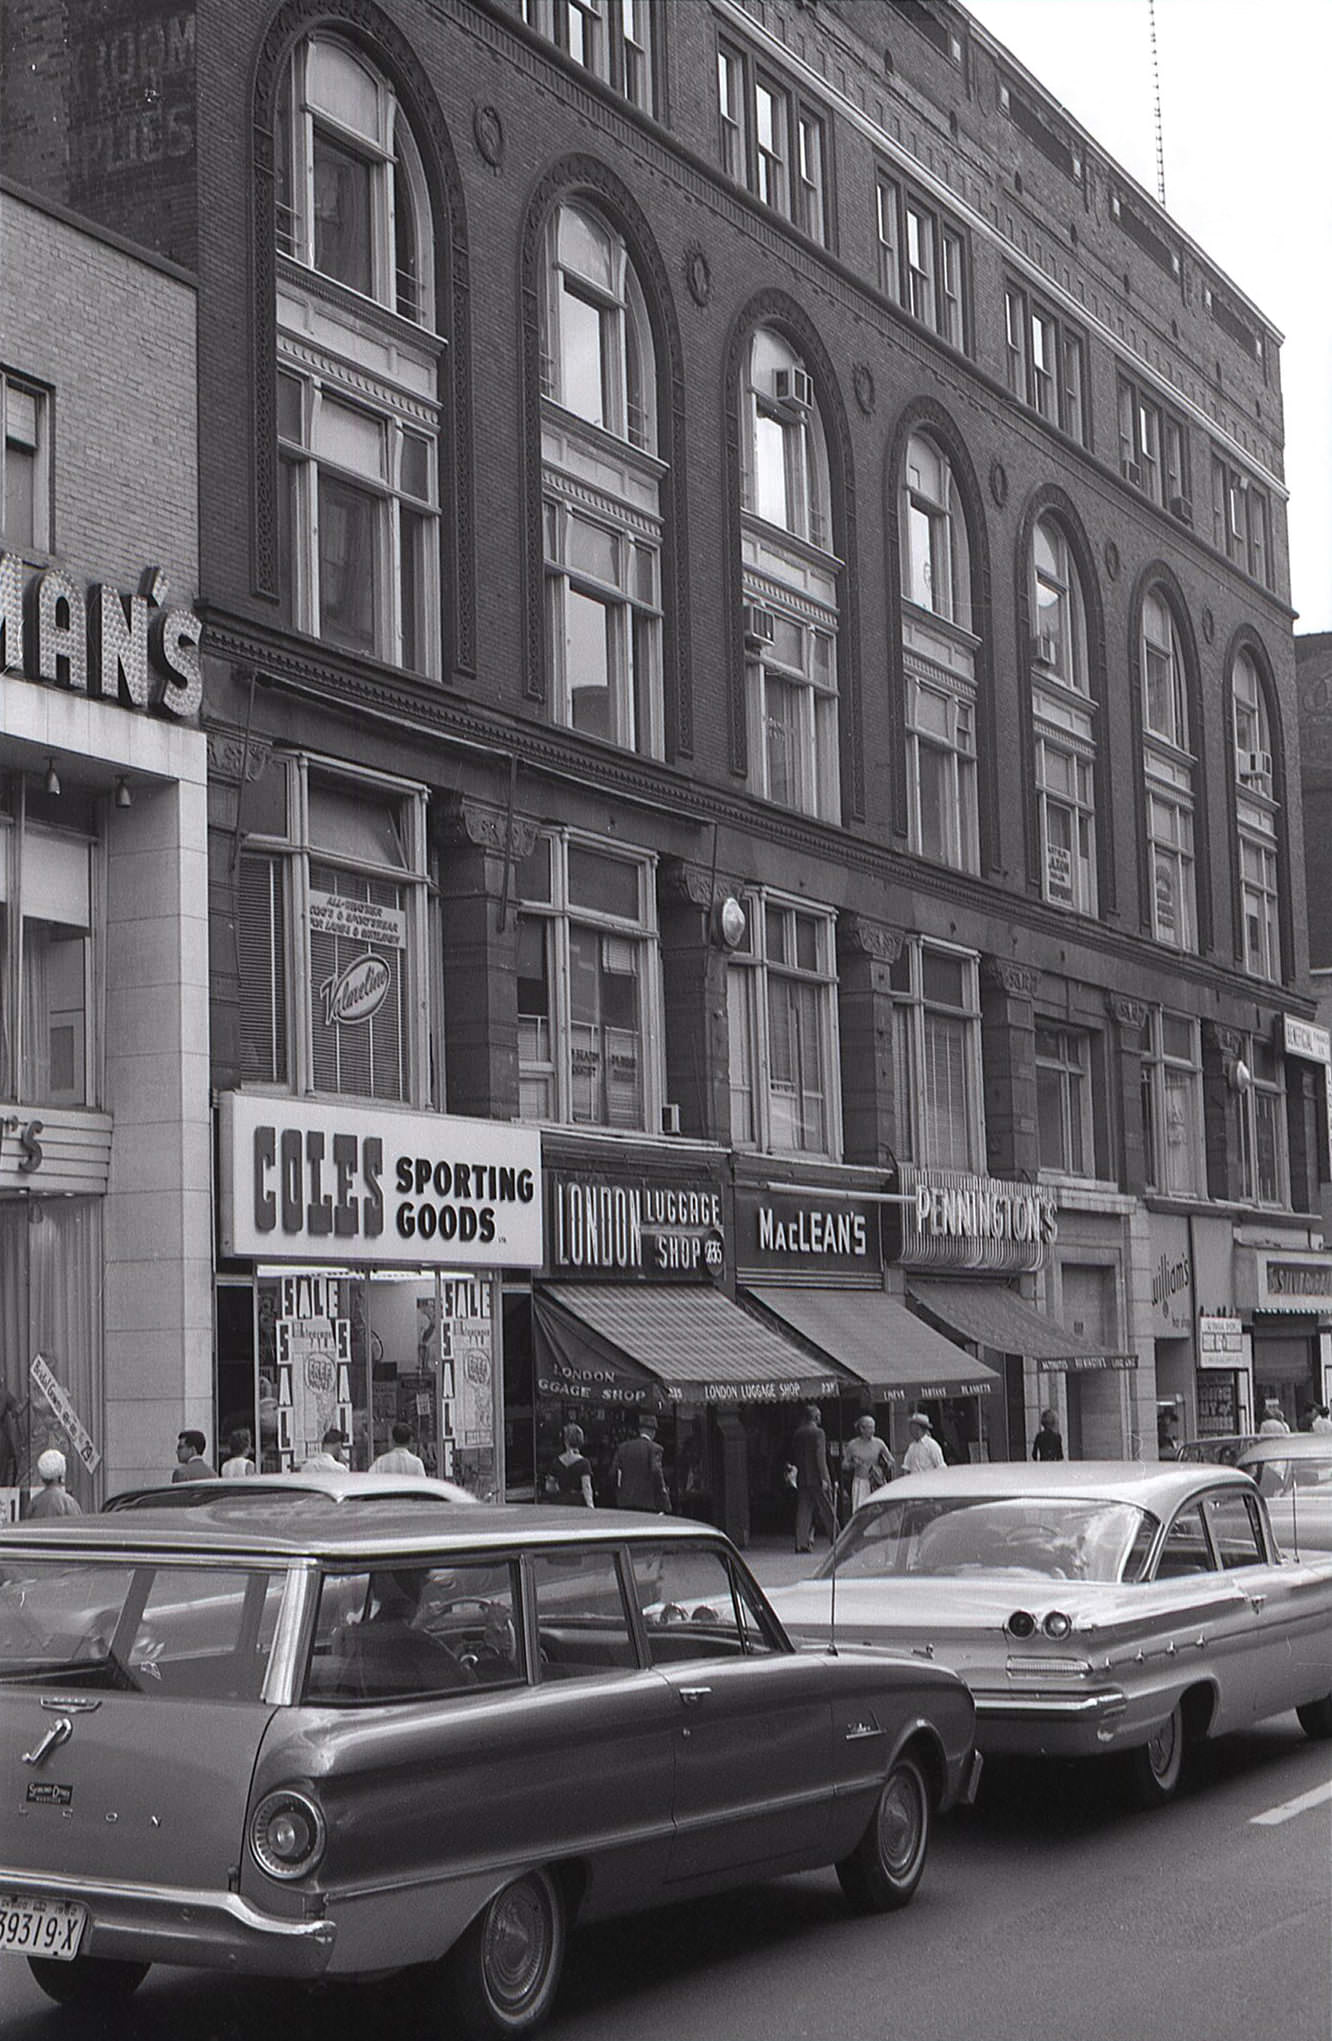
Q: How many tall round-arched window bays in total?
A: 7